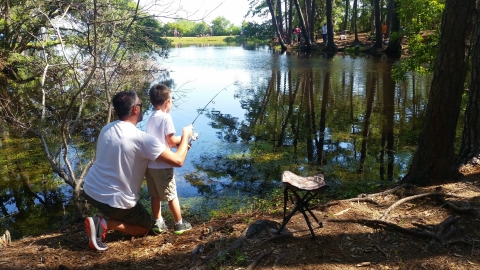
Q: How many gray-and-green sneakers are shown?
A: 2